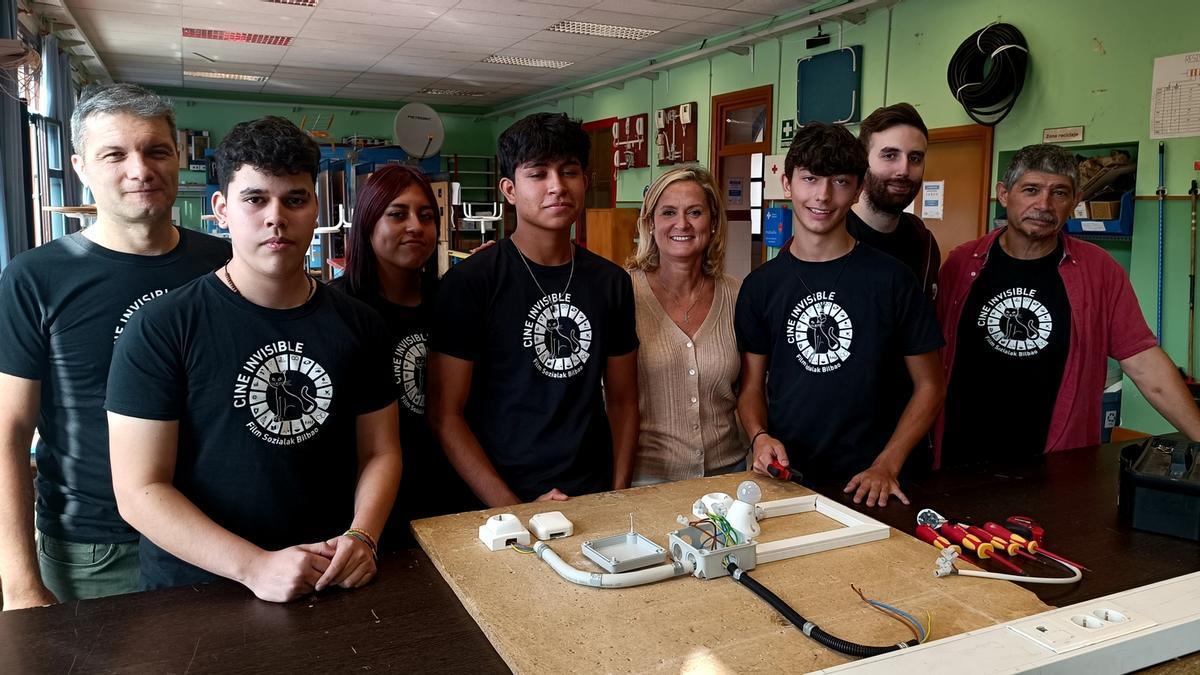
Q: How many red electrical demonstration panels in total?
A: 2